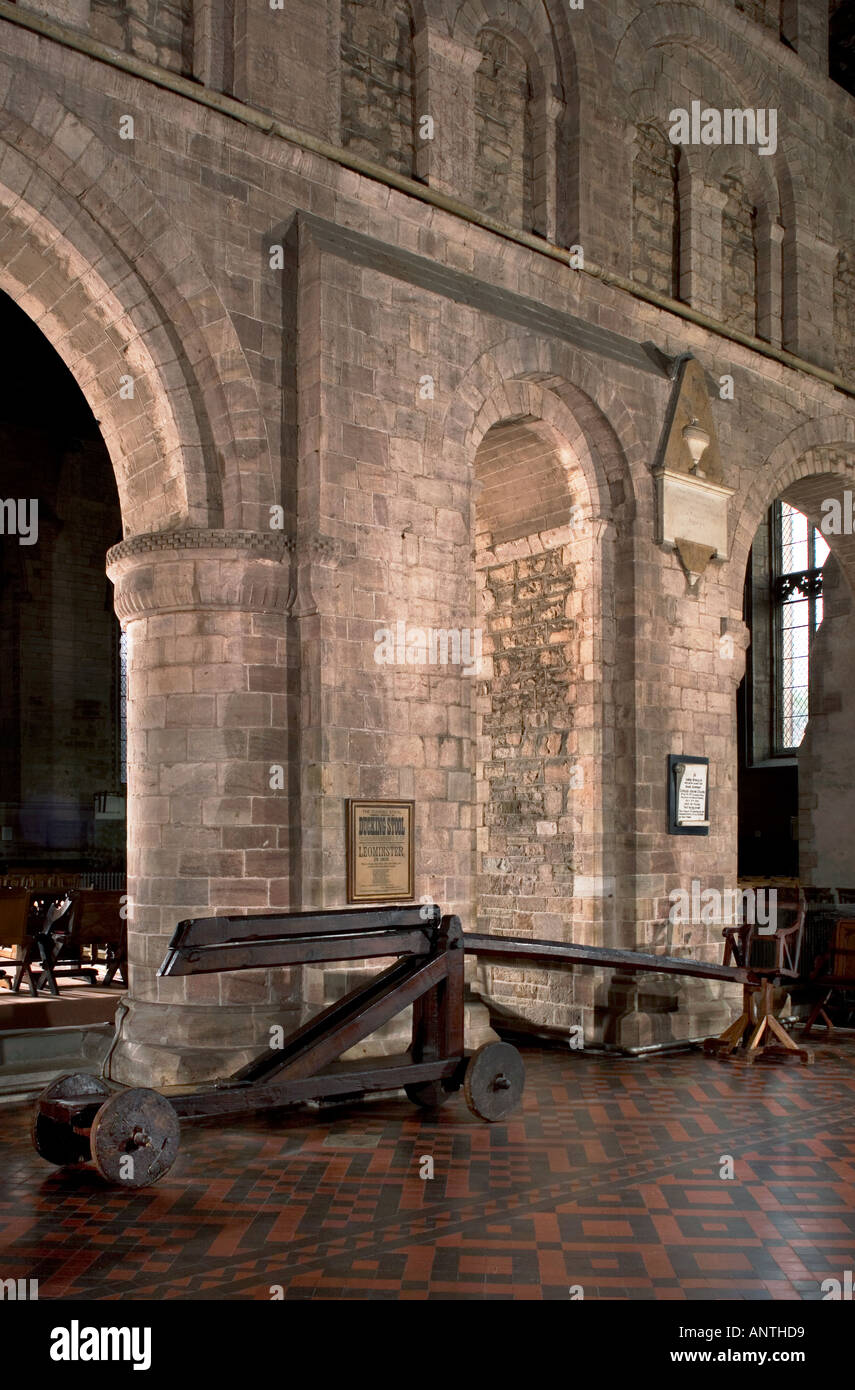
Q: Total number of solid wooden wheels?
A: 4